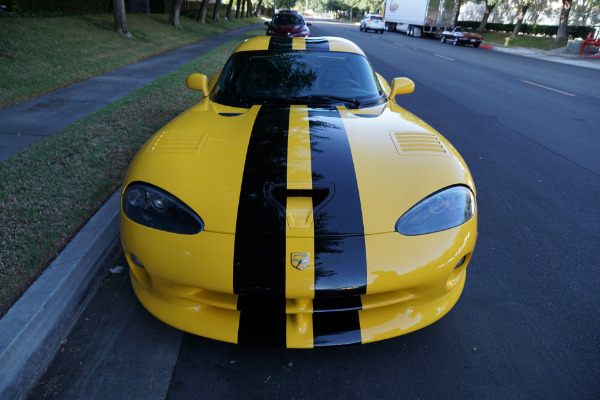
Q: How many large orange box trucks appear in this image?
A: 0